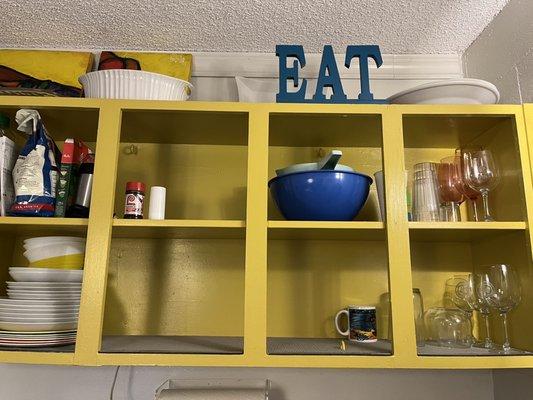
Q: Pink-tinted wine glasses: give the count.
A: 2